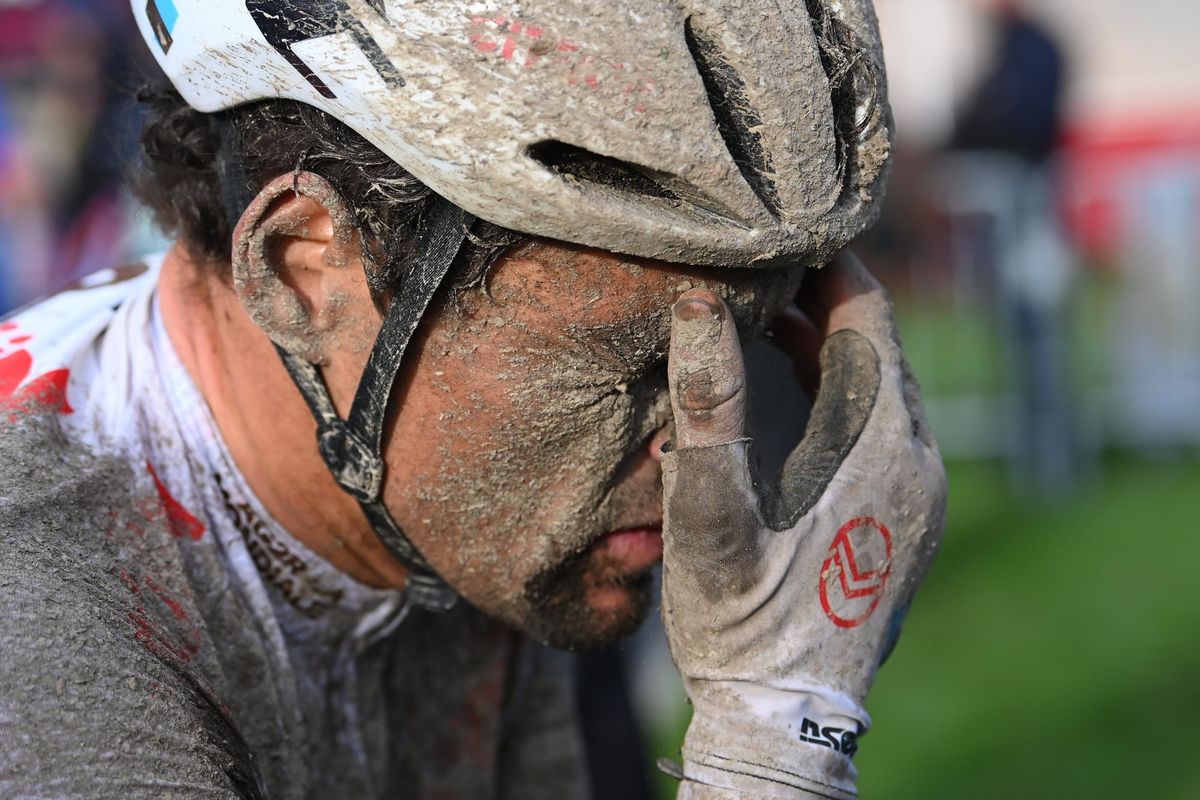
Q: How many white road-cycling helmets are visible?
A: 1